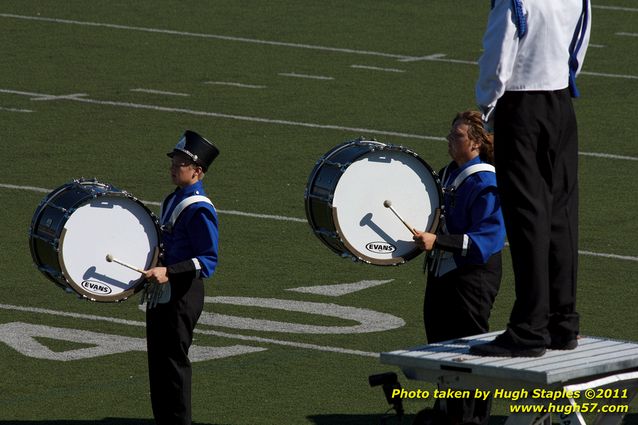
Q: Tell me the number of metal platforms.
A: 1